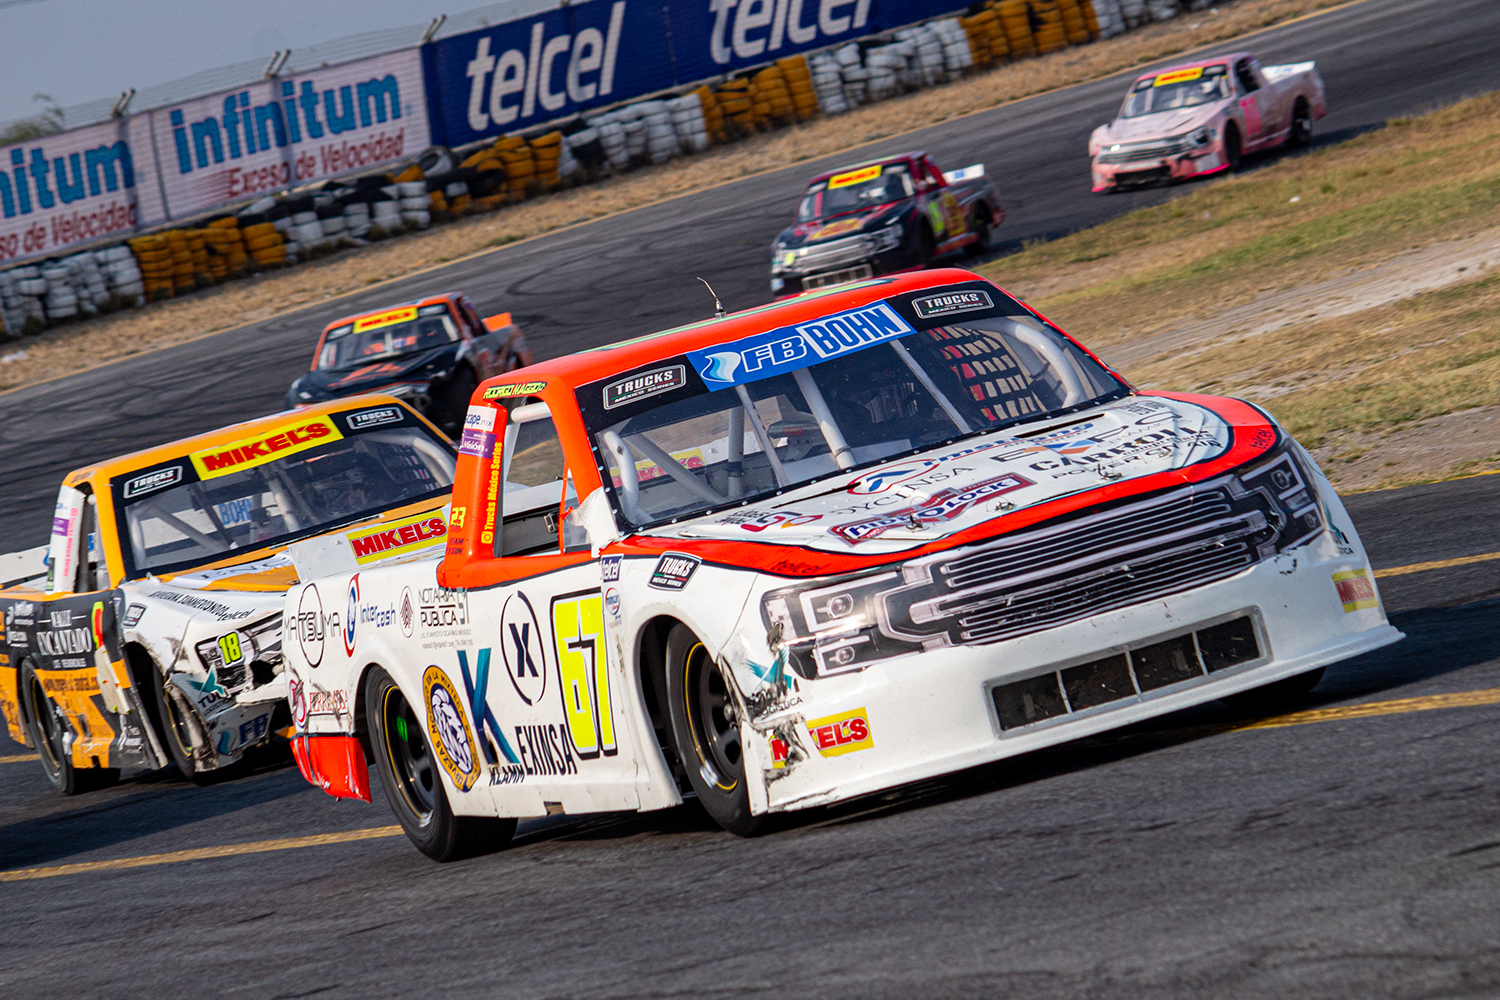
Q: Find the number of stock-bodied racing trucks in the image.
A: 5